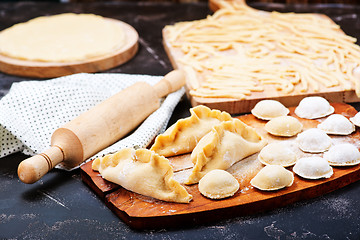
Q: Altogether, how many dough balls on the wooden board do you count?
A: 11